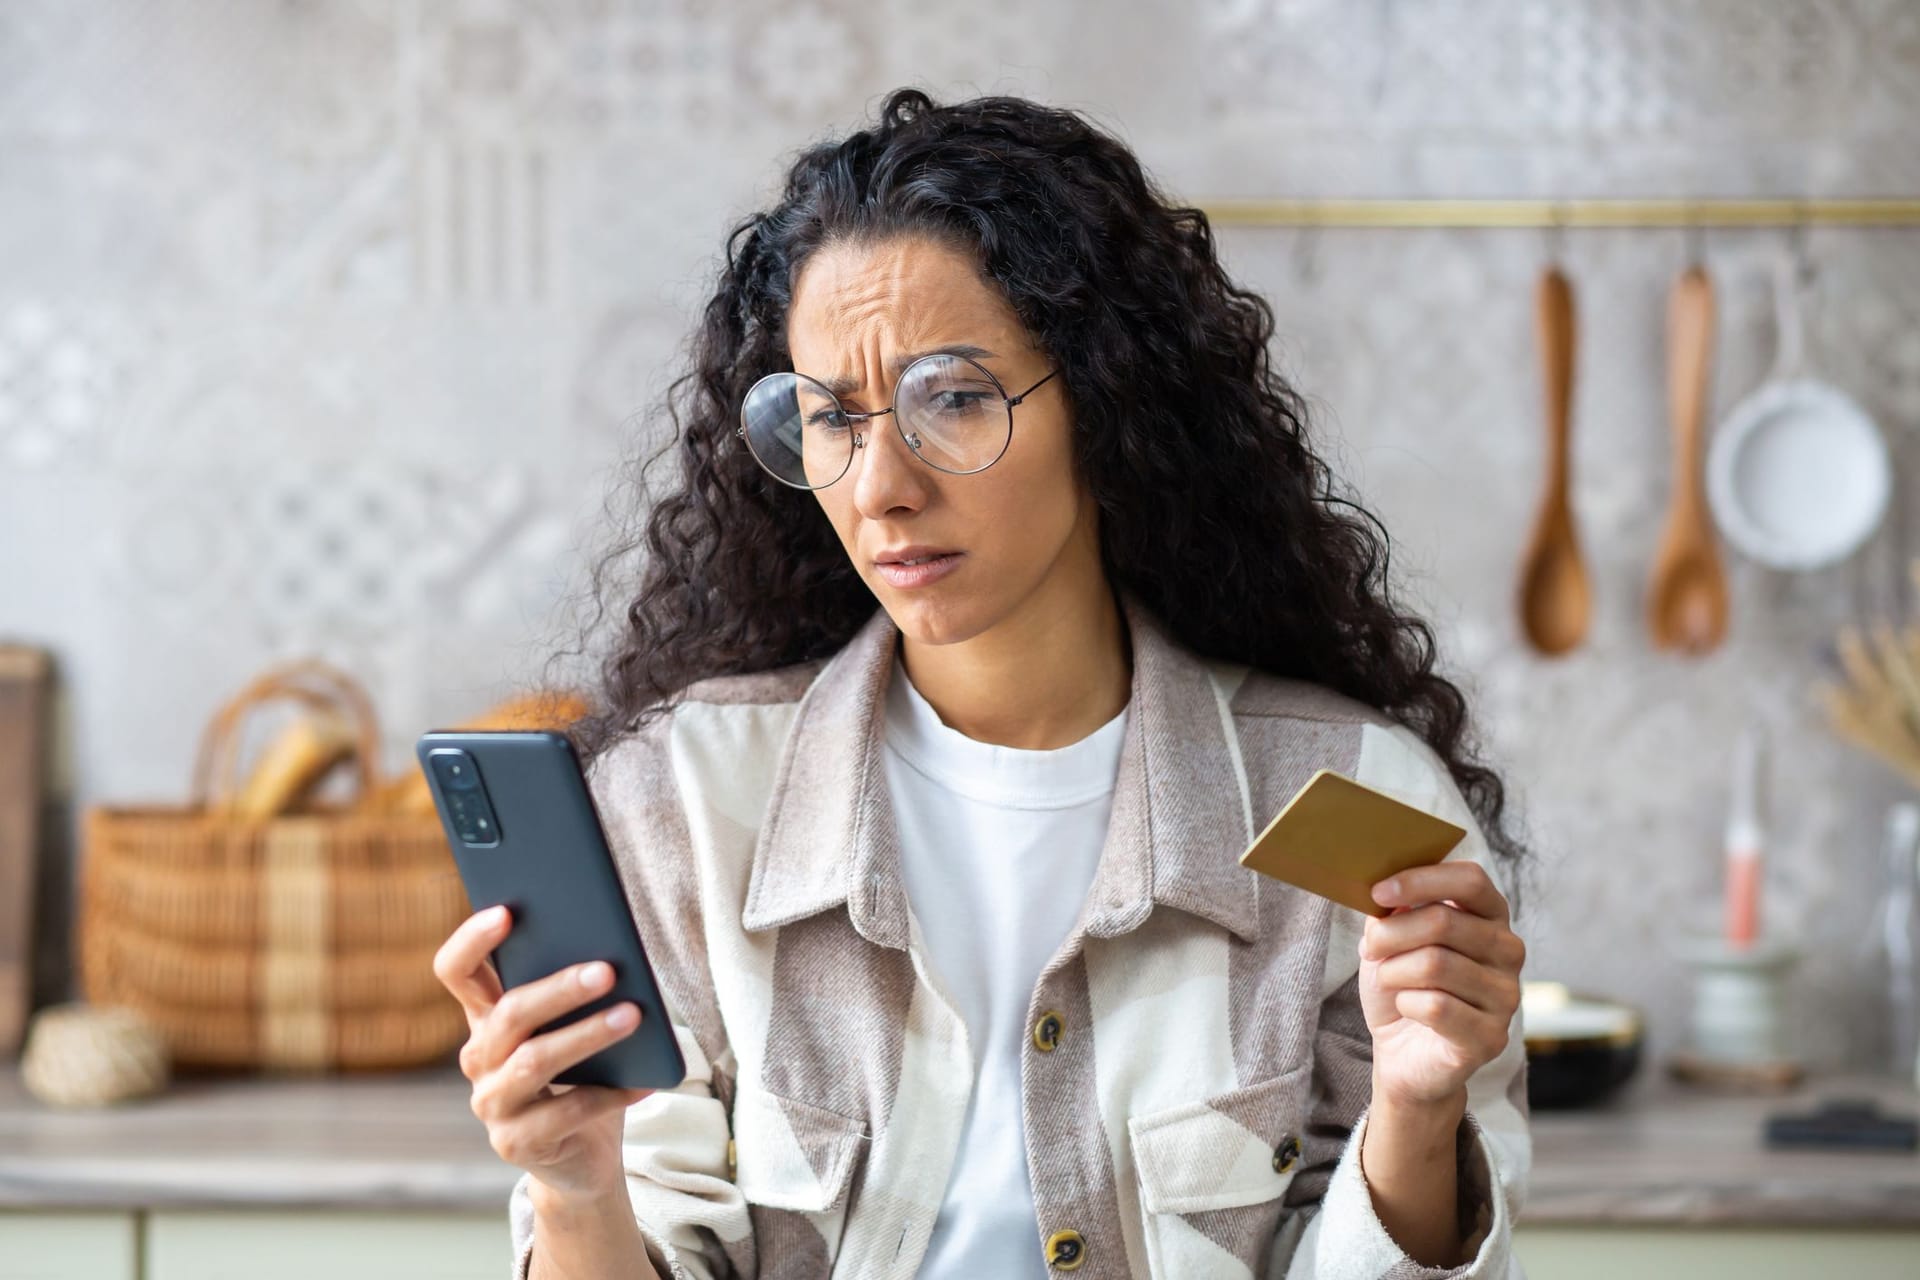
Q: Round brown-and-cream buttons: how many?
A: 3